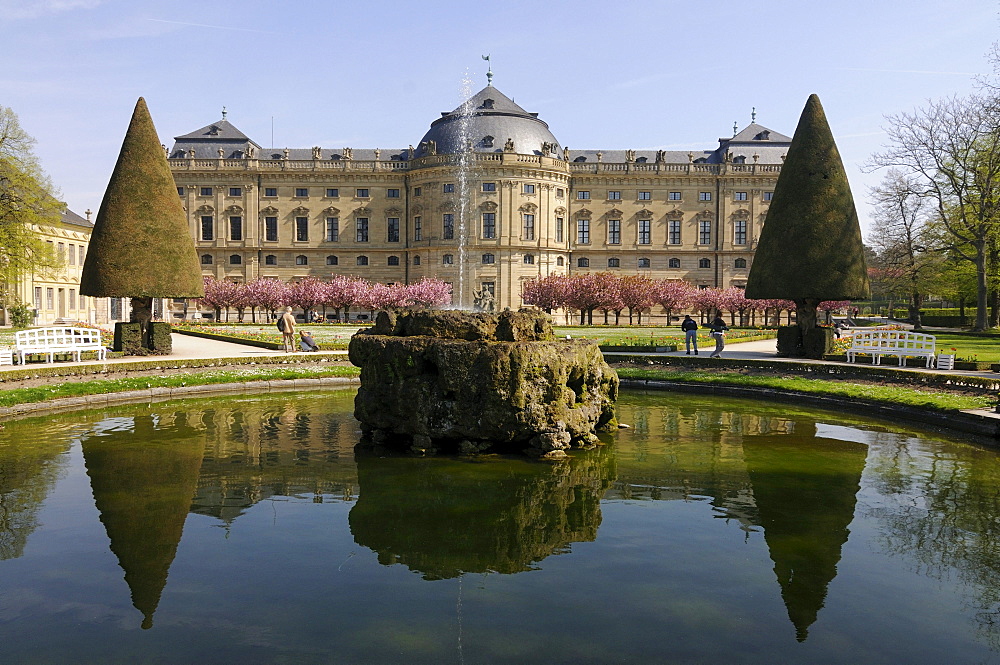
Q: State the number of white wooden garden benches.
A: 2